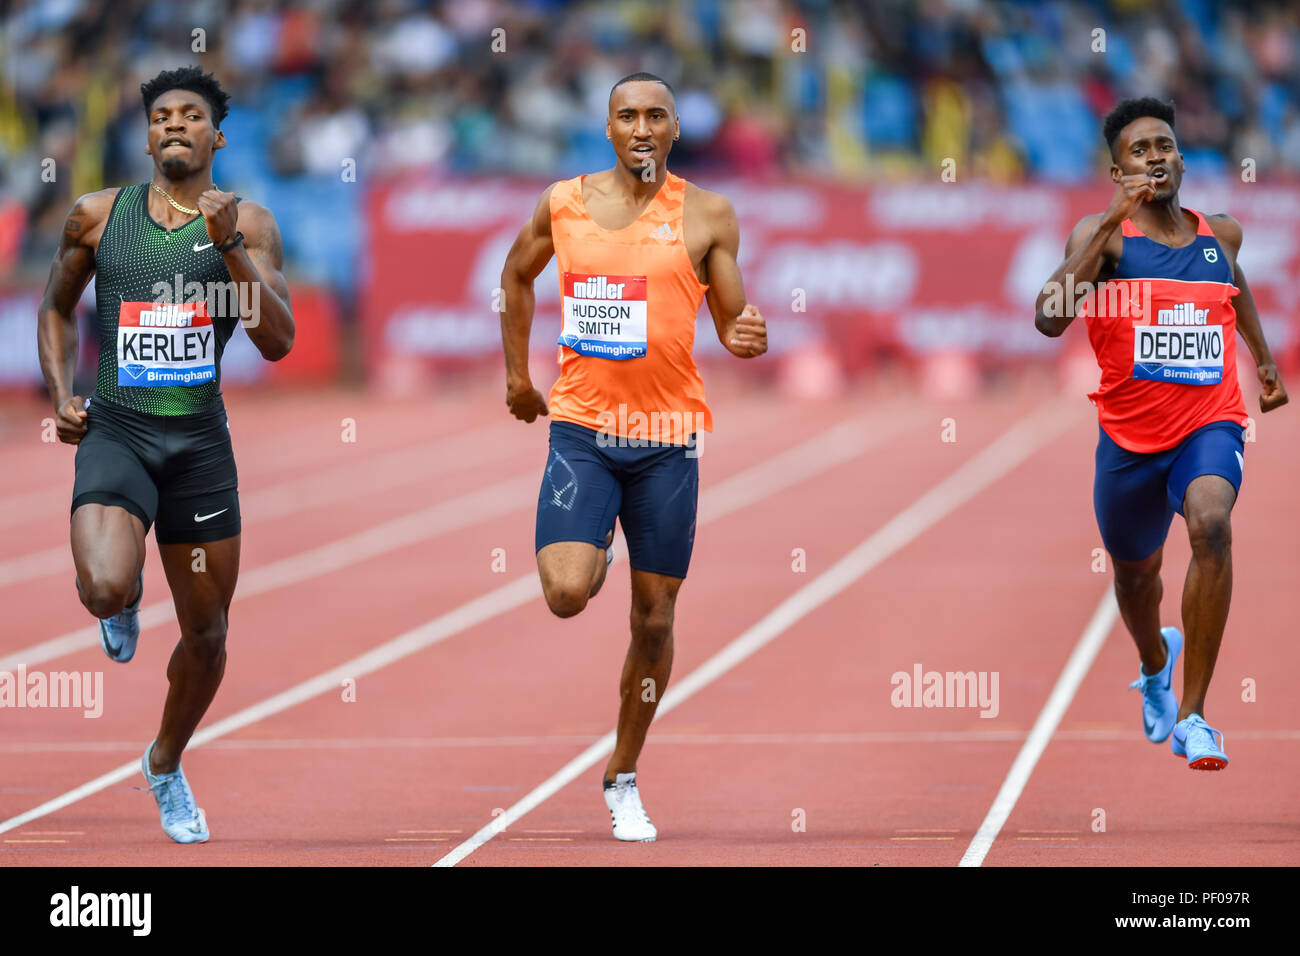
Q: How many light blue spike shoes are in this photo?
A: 4